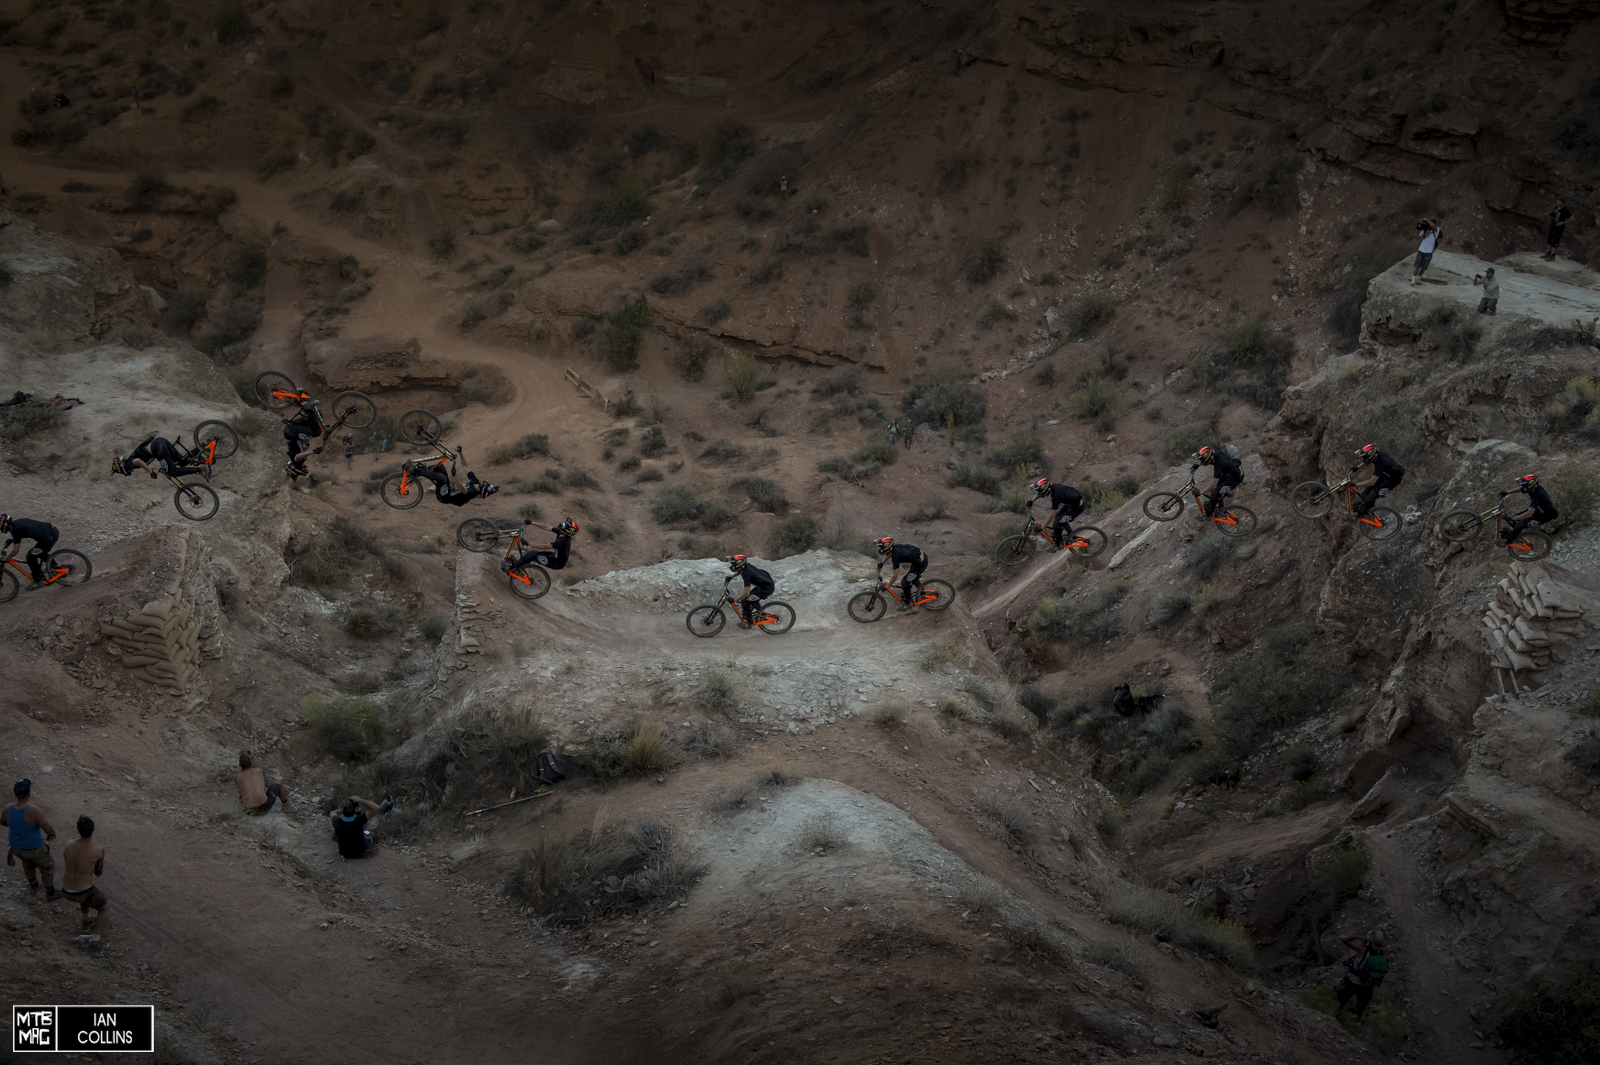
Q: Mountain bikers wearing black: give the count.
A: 11